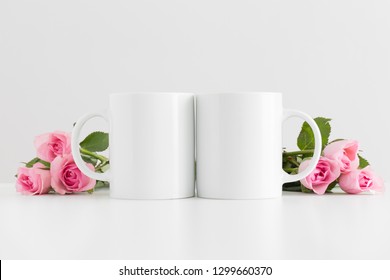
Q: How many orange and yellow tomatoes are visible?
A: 0